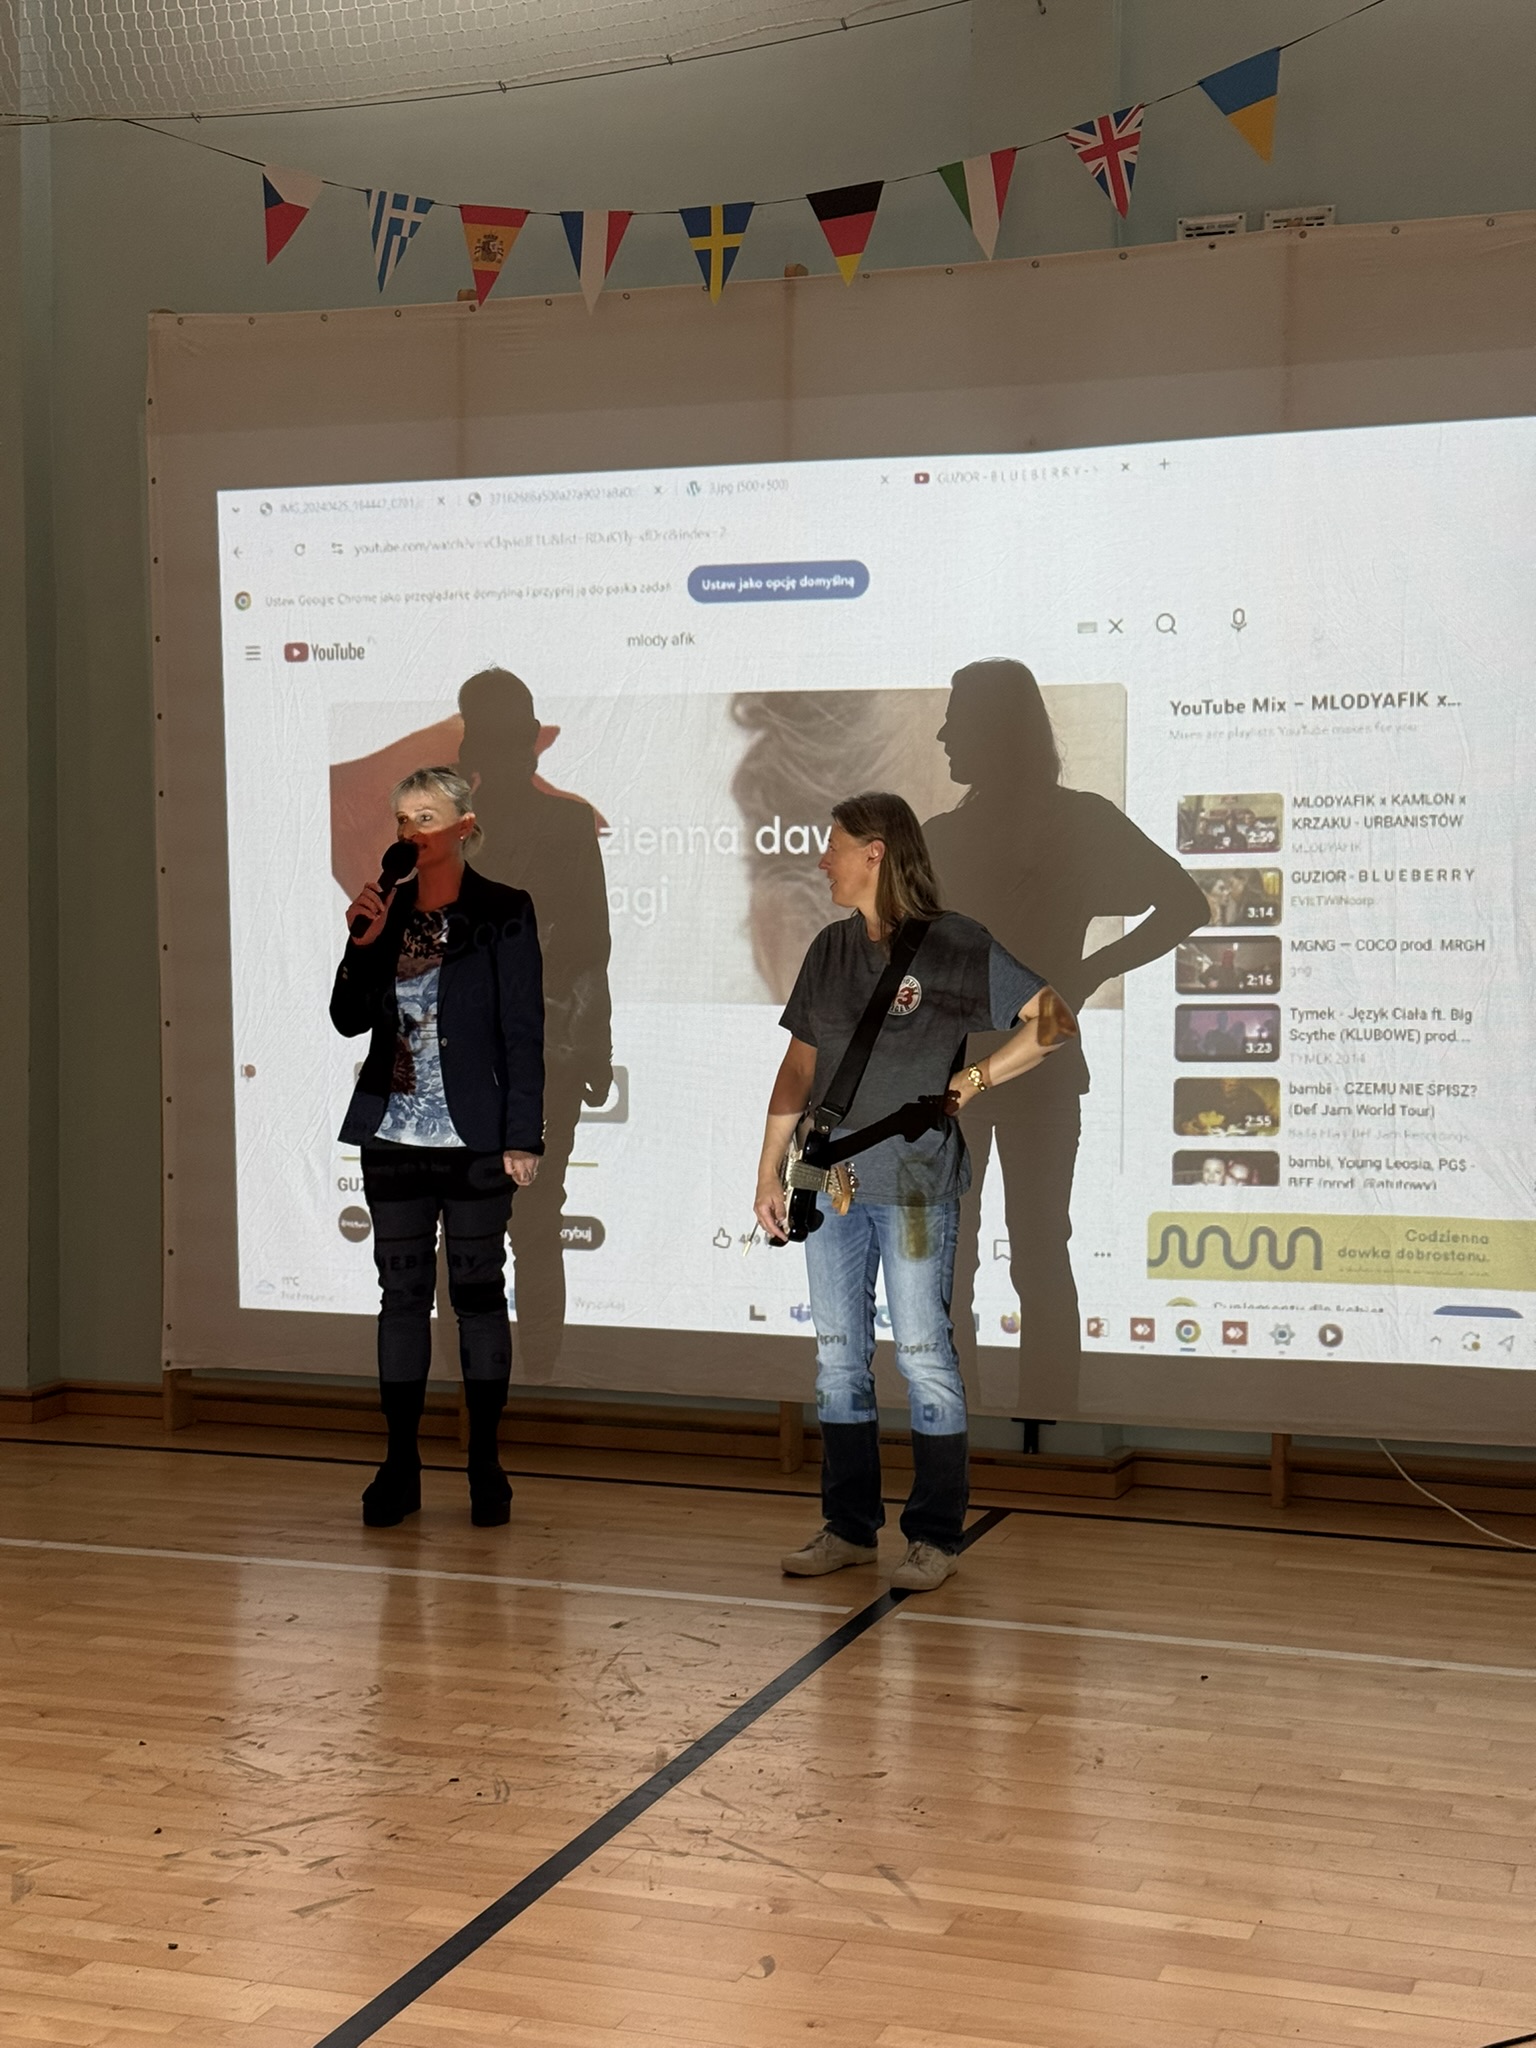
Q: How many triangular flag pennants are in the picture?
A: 9